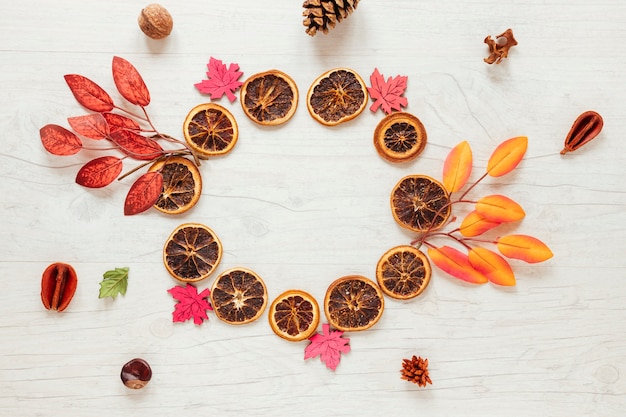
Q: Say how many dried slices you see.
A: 11